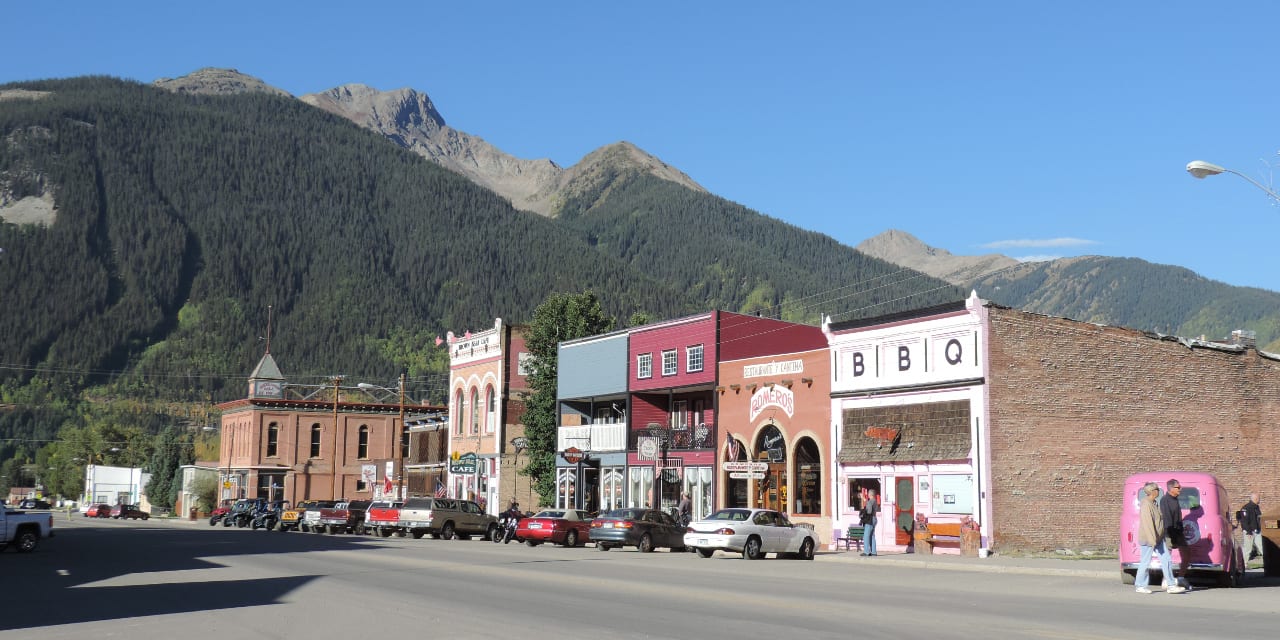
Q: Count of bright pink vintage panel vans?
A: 1